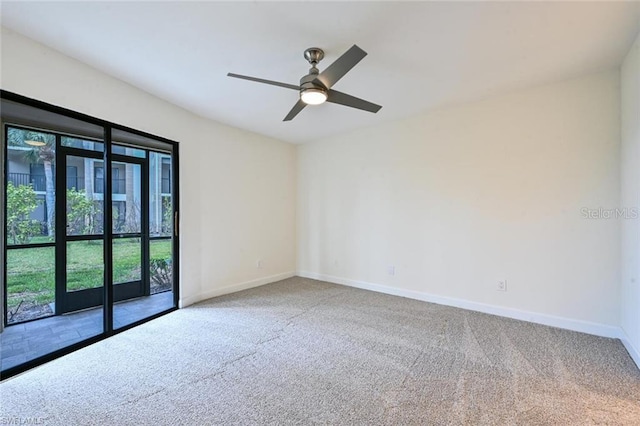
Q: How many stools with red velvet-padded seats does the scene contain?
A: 0